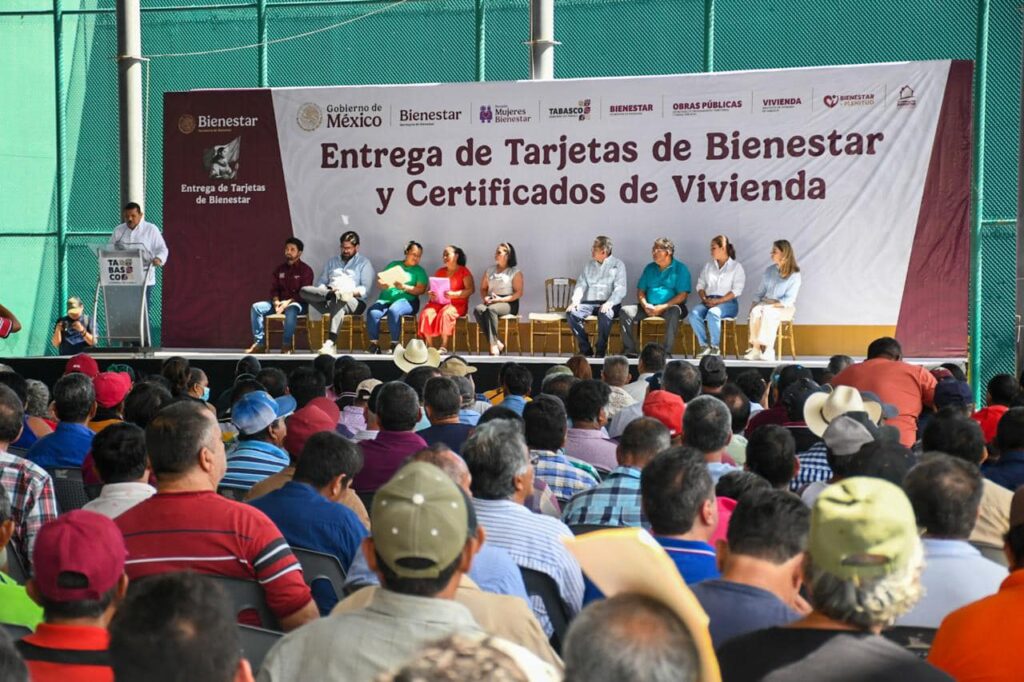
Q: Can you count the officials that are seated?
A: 9